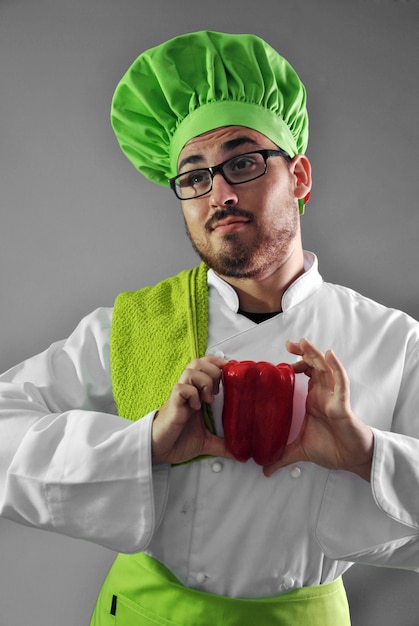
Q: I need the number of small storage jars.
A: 0